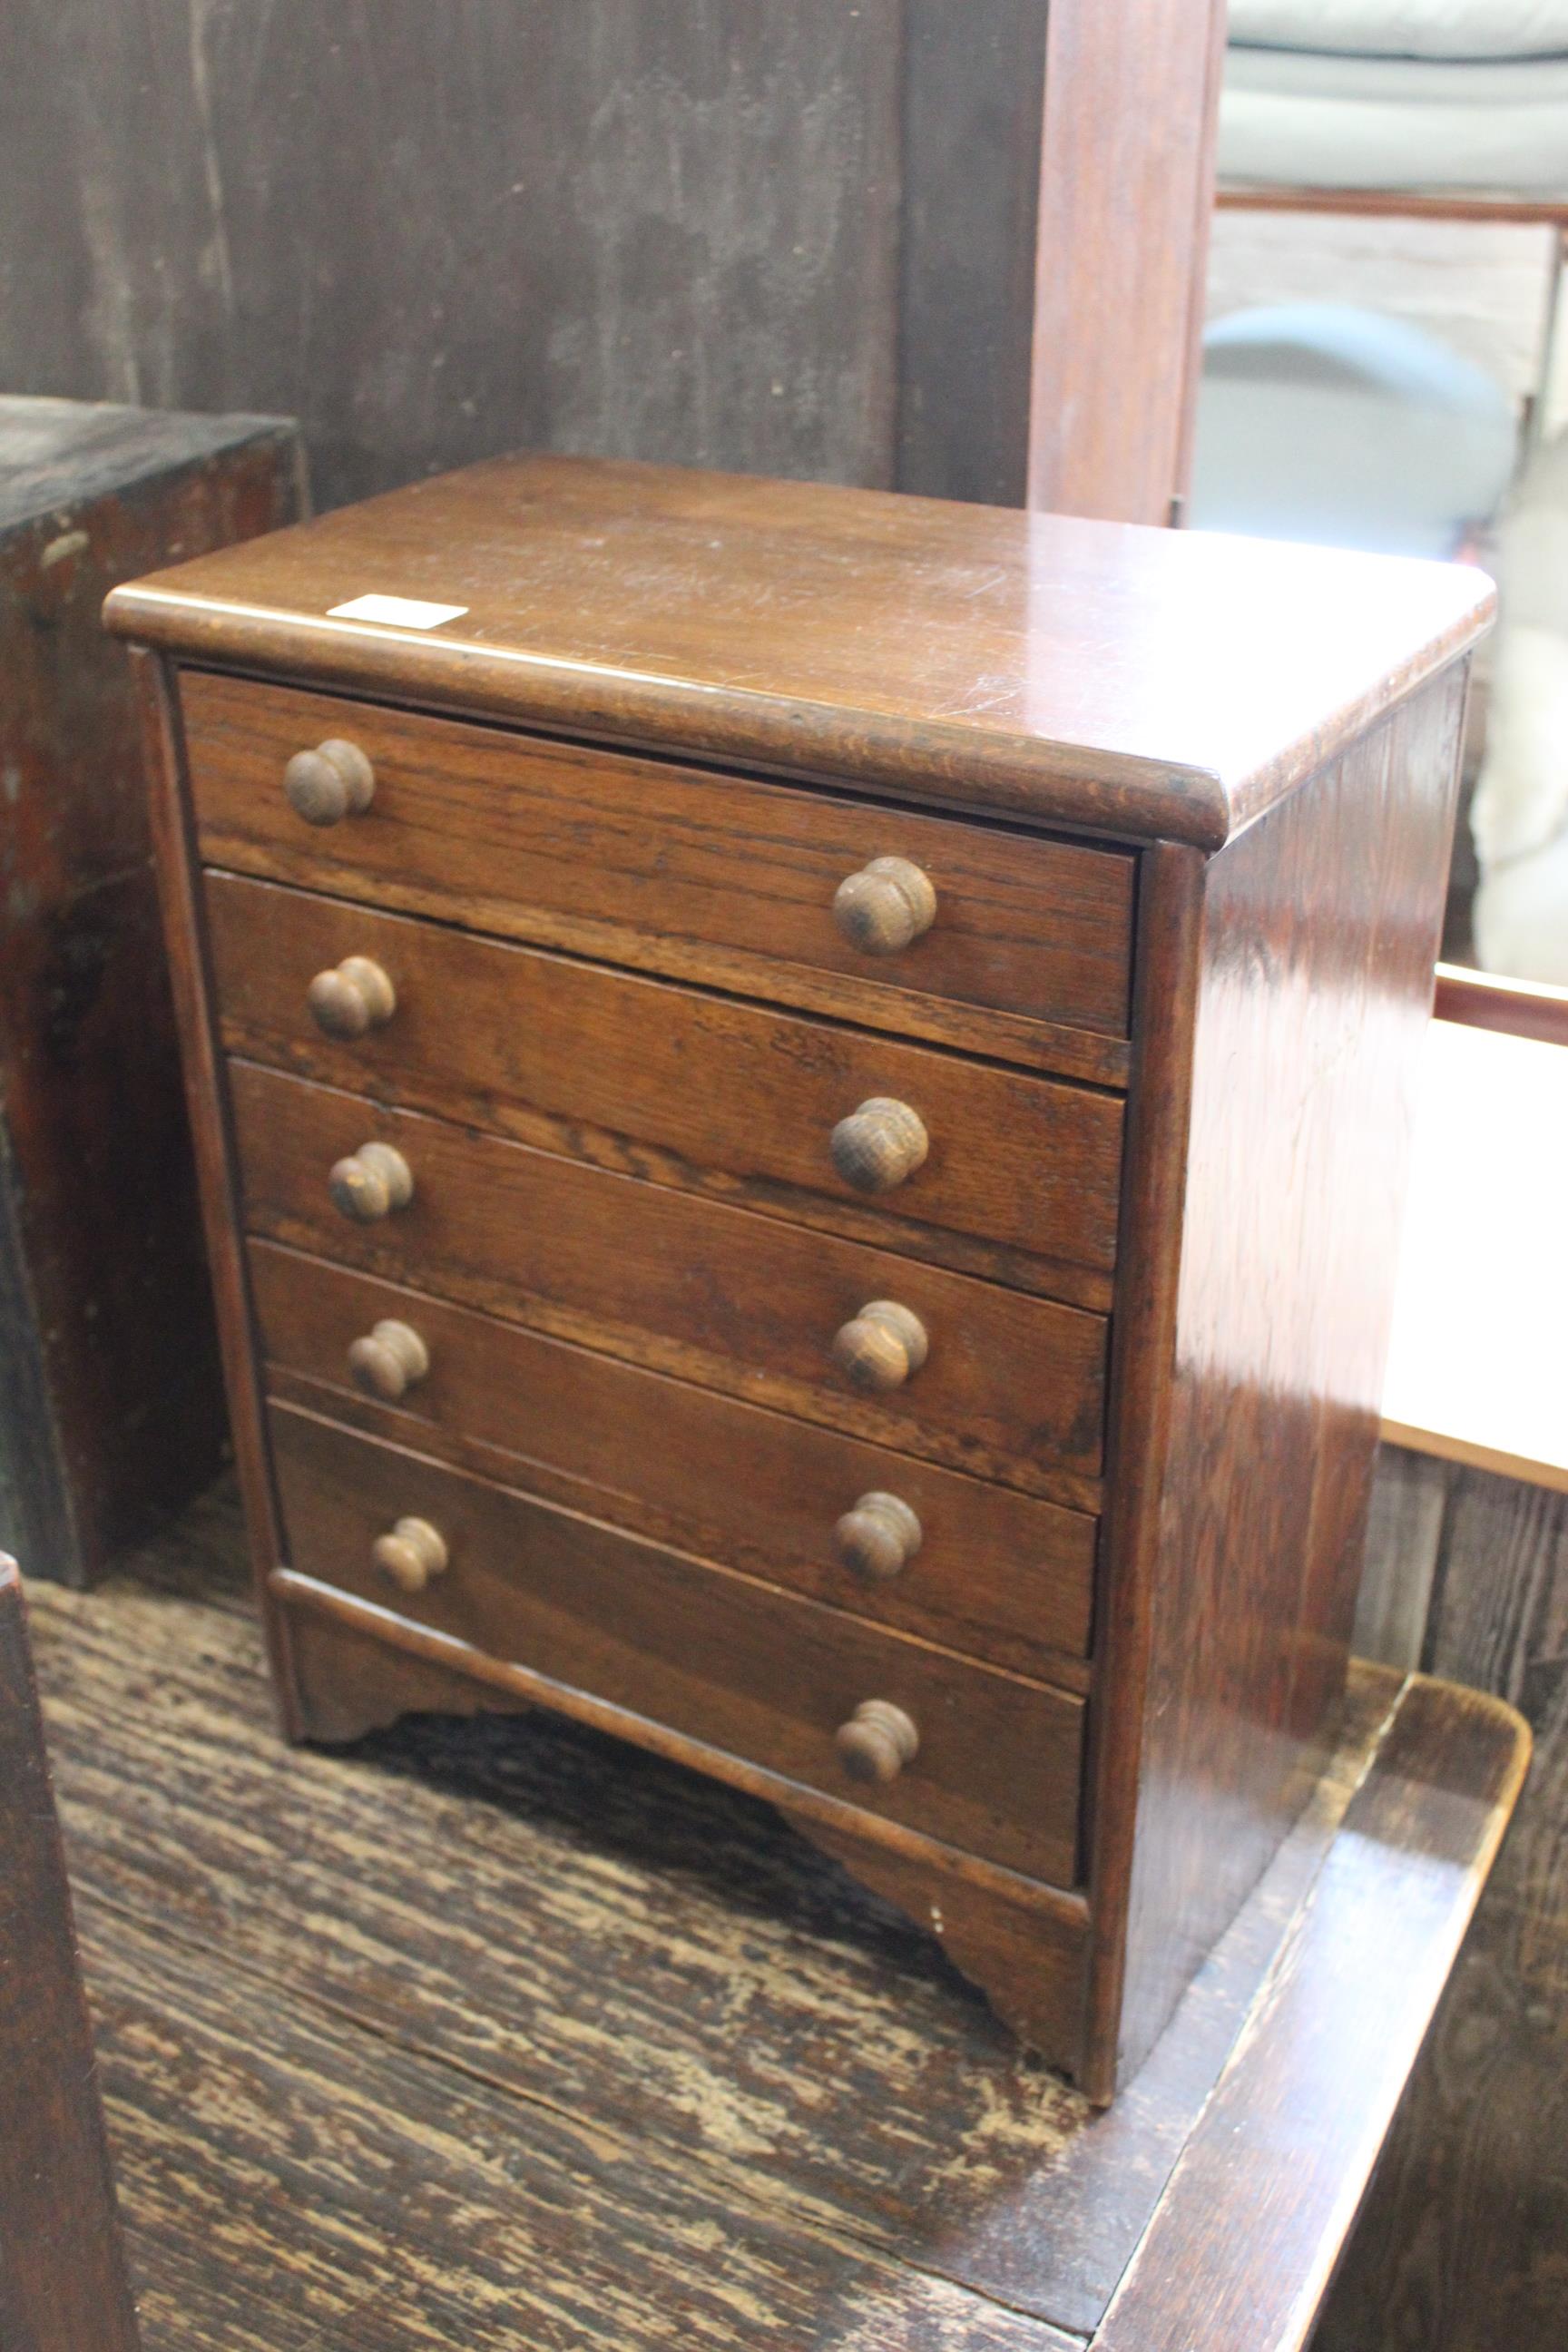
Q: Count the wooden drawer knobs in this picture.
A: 10